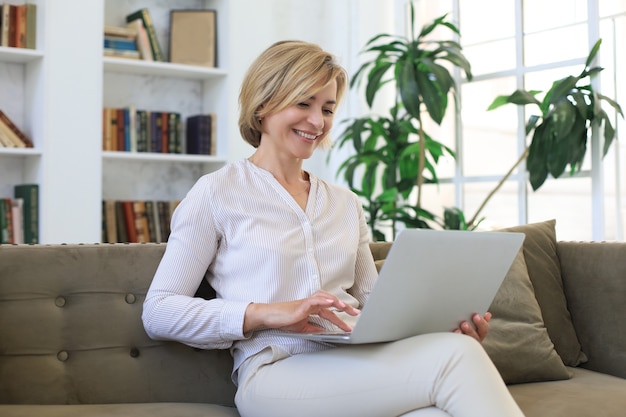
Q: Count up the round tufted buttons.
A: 4